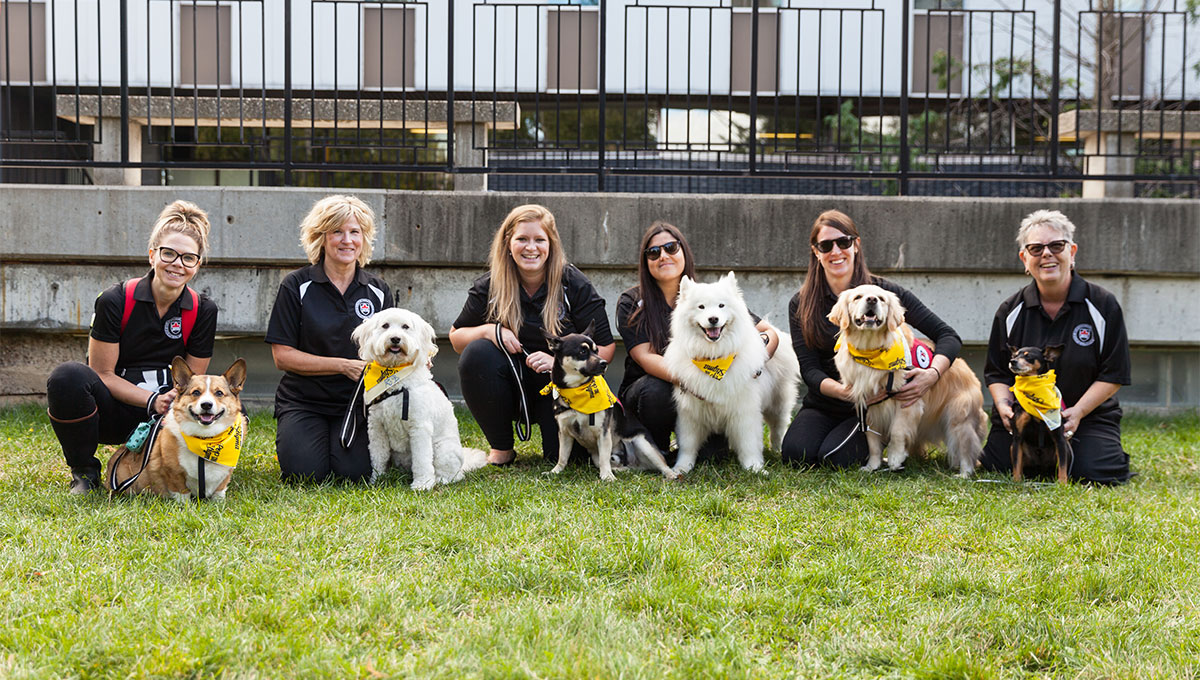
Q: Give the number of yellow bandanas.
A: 6